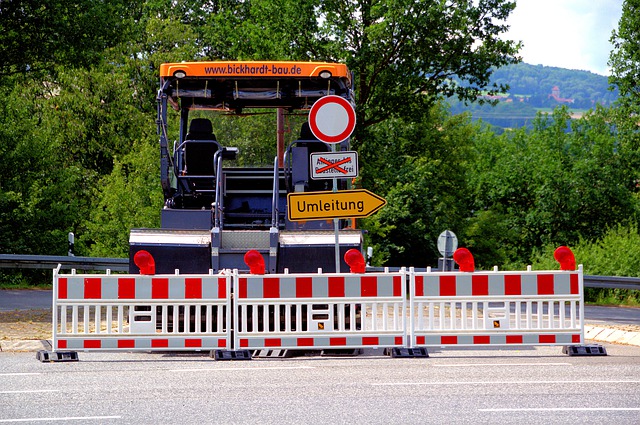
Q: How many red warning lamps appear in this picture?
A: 5